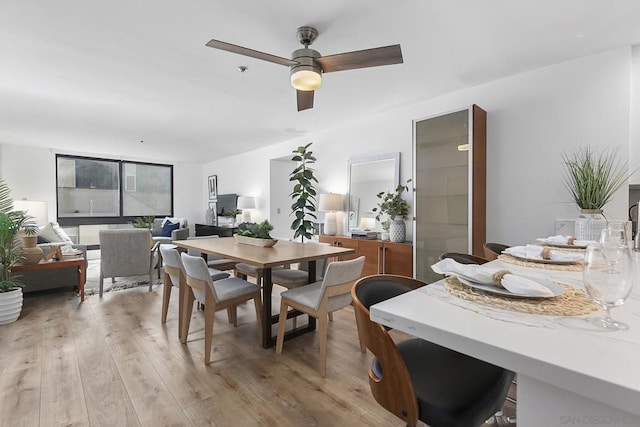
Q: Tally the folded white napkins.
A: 3